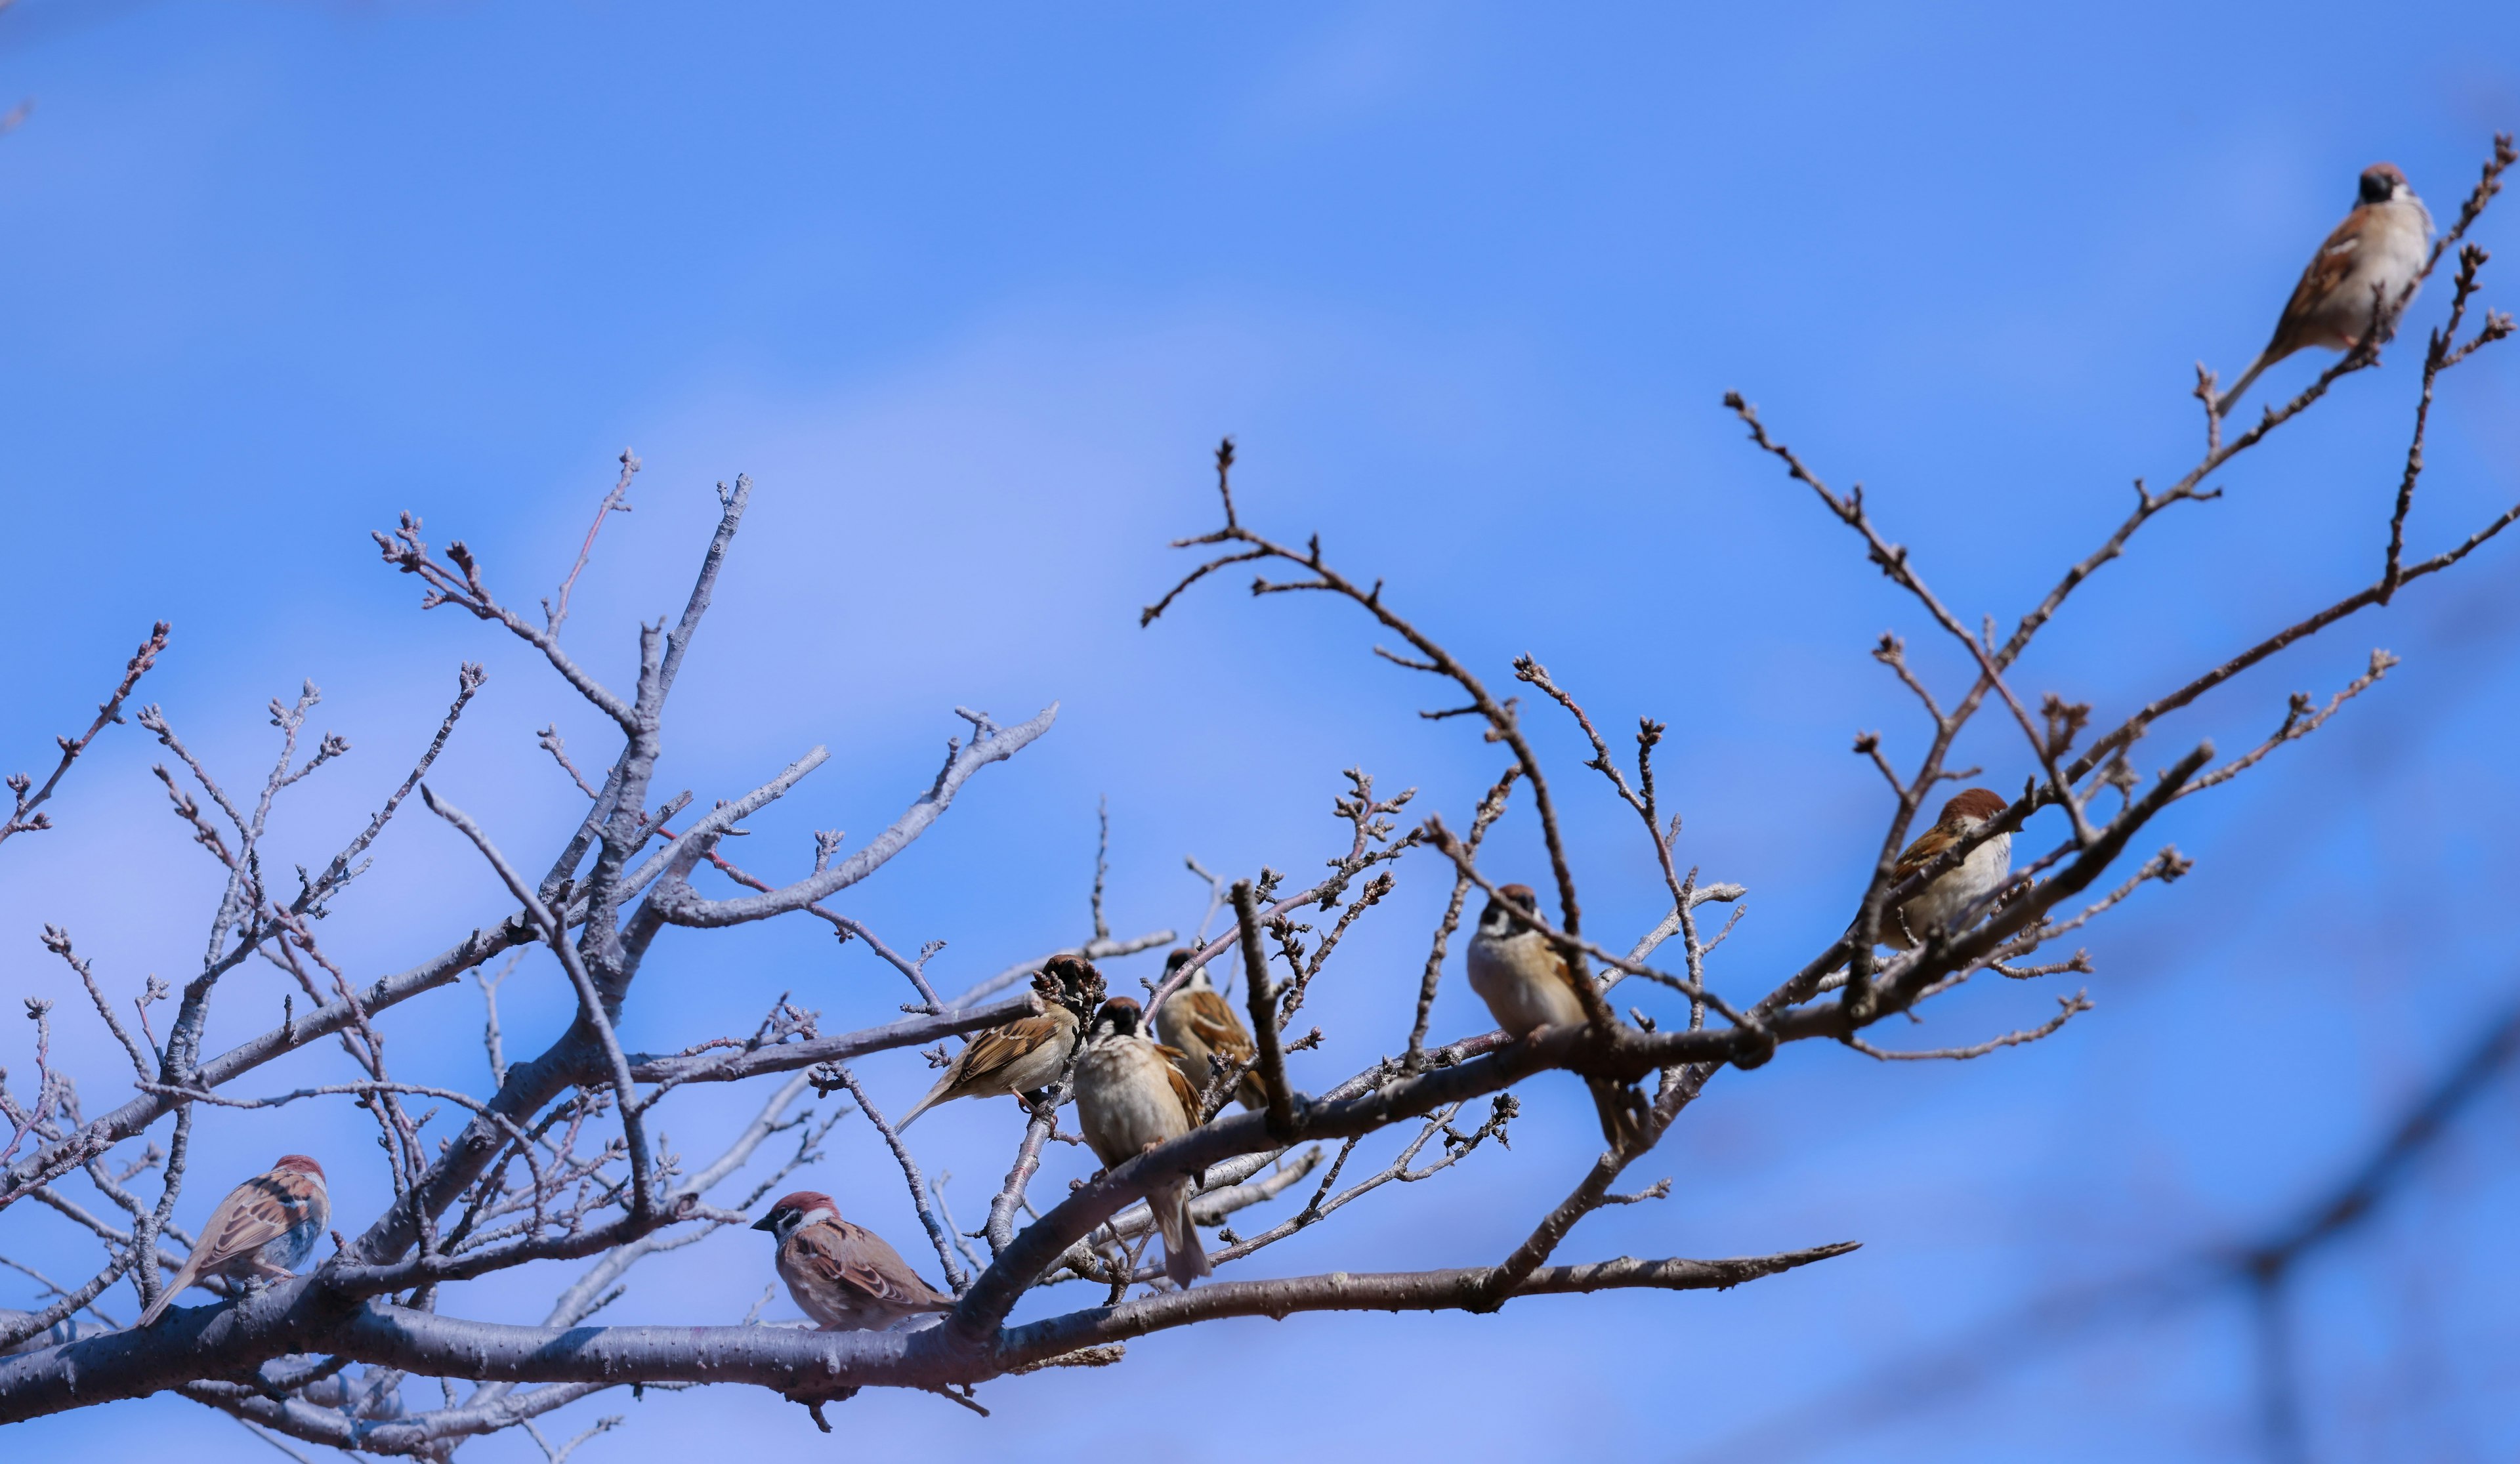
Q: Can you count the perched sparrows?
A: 8